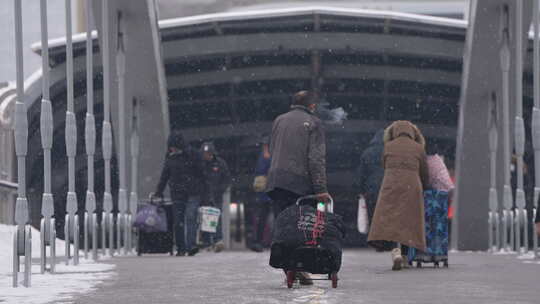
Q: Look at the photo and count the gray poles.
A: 11